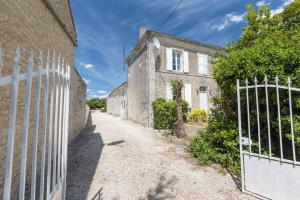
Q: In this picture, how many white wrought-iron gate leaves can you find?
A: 2